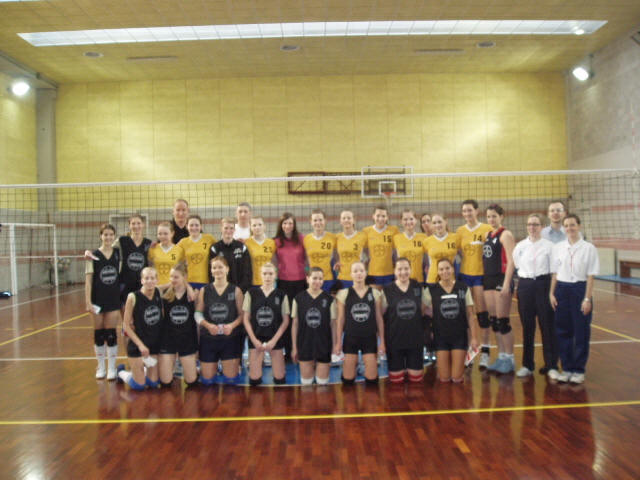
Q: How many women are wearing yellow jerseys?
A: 9